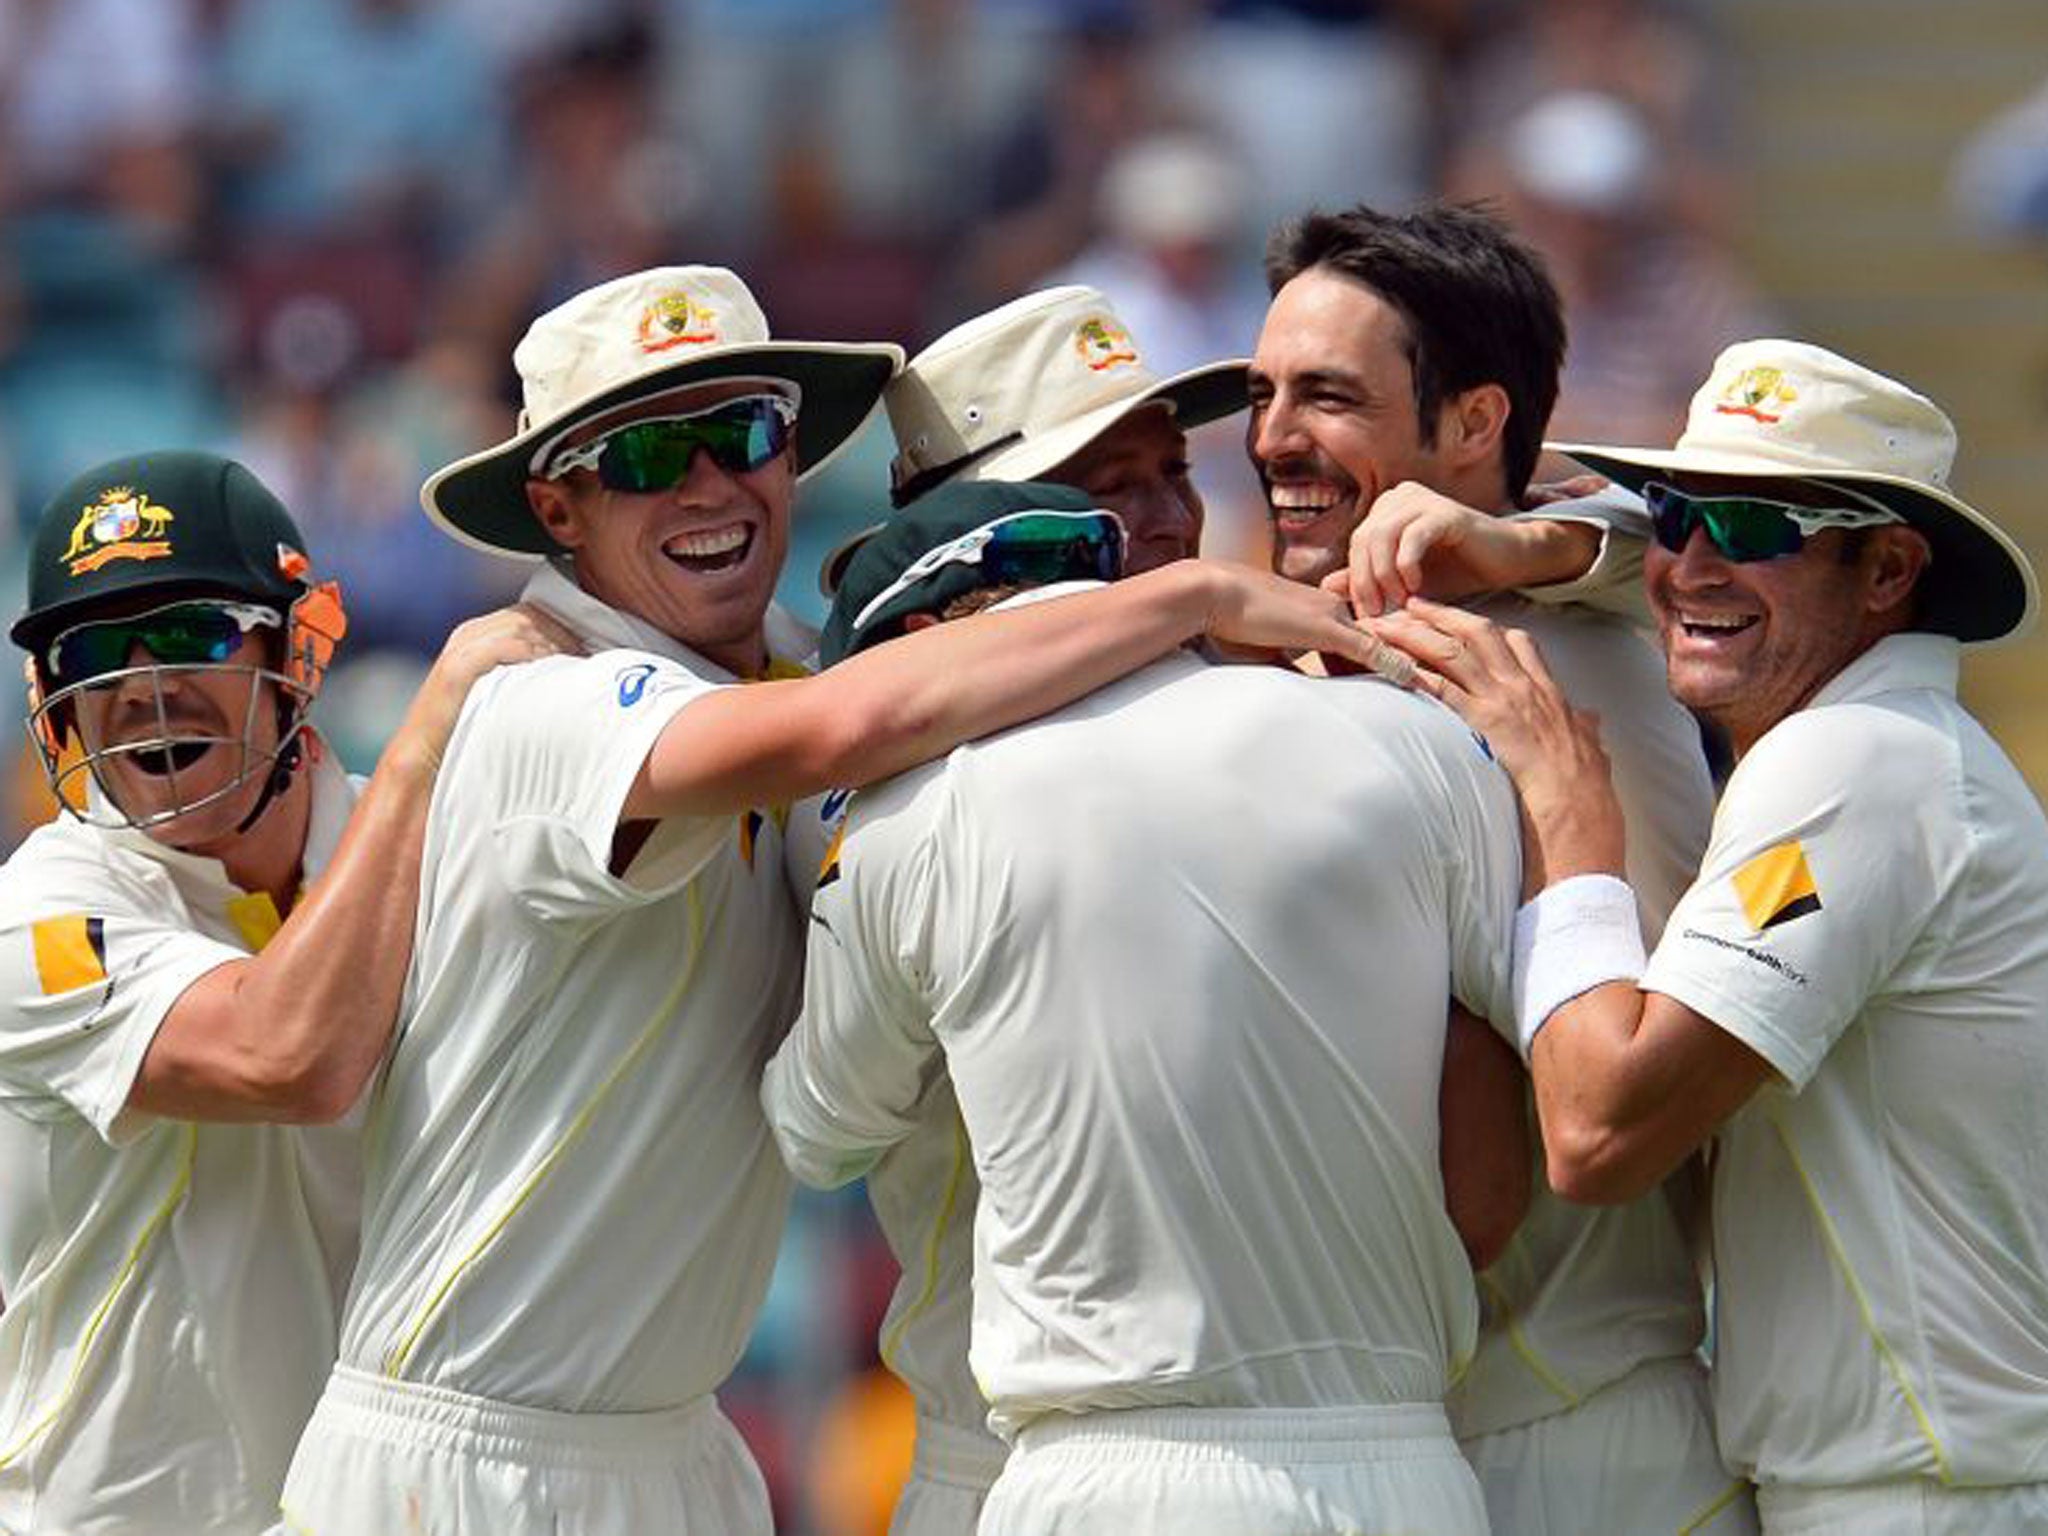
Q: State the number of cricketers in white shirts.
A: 6